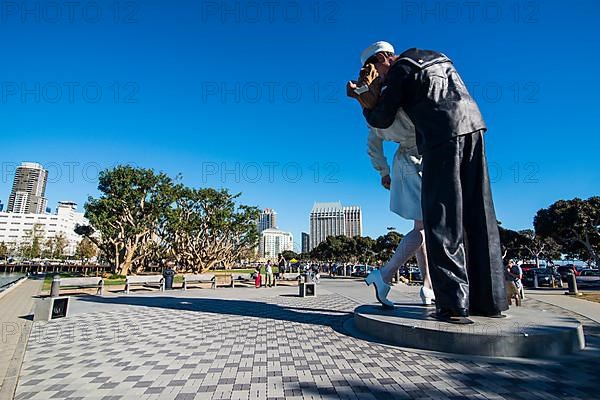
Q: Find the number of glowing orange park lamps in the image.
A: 0